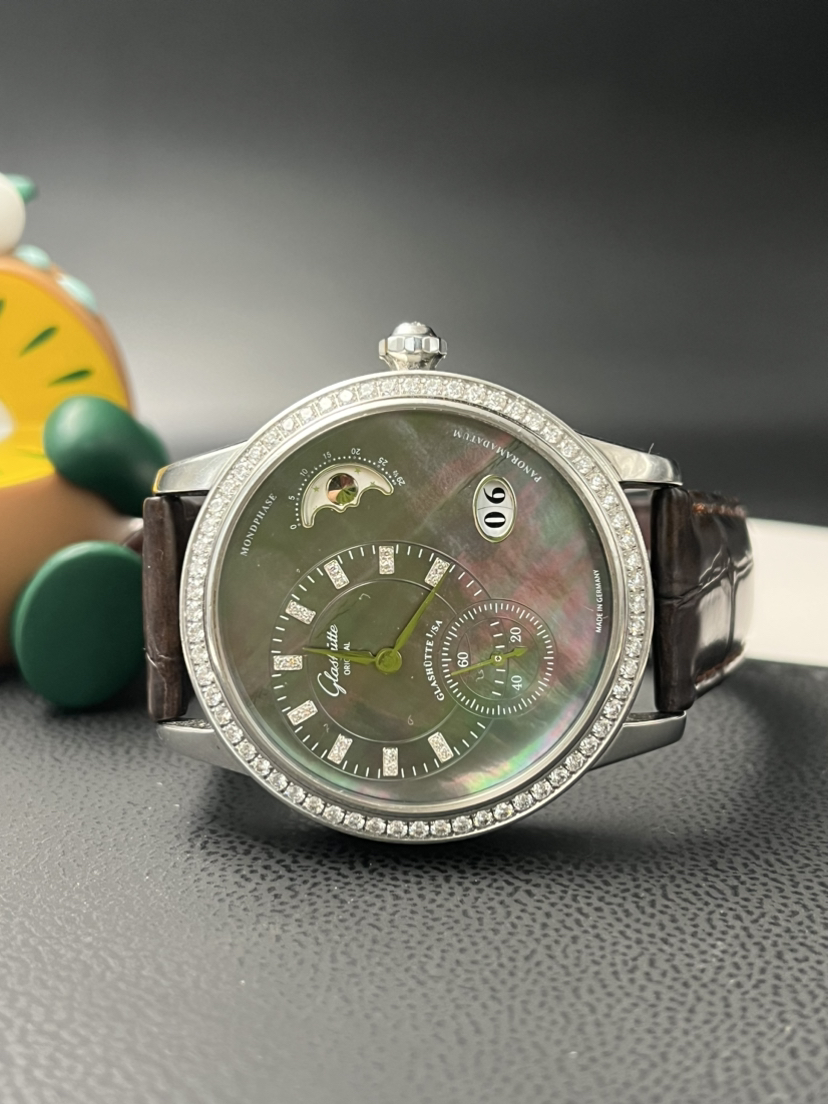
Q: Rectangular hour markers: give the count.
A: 9